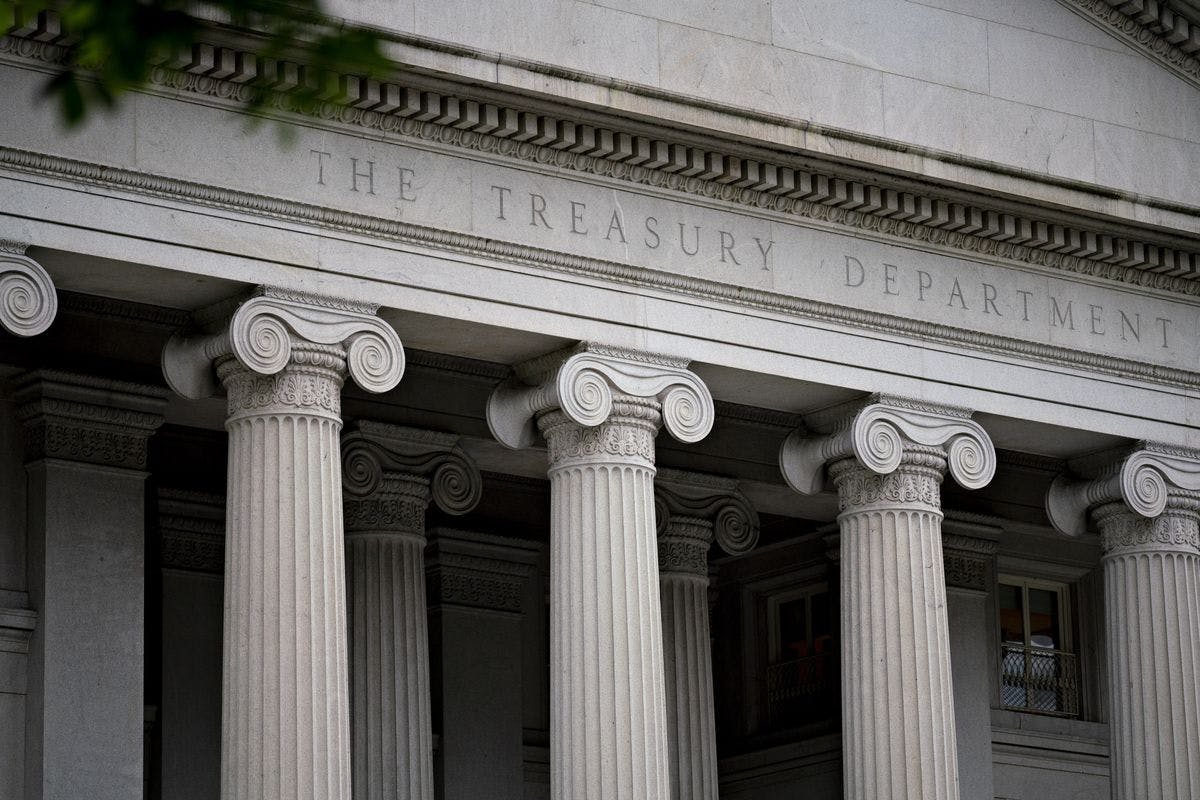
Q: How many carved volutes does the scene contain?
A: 12